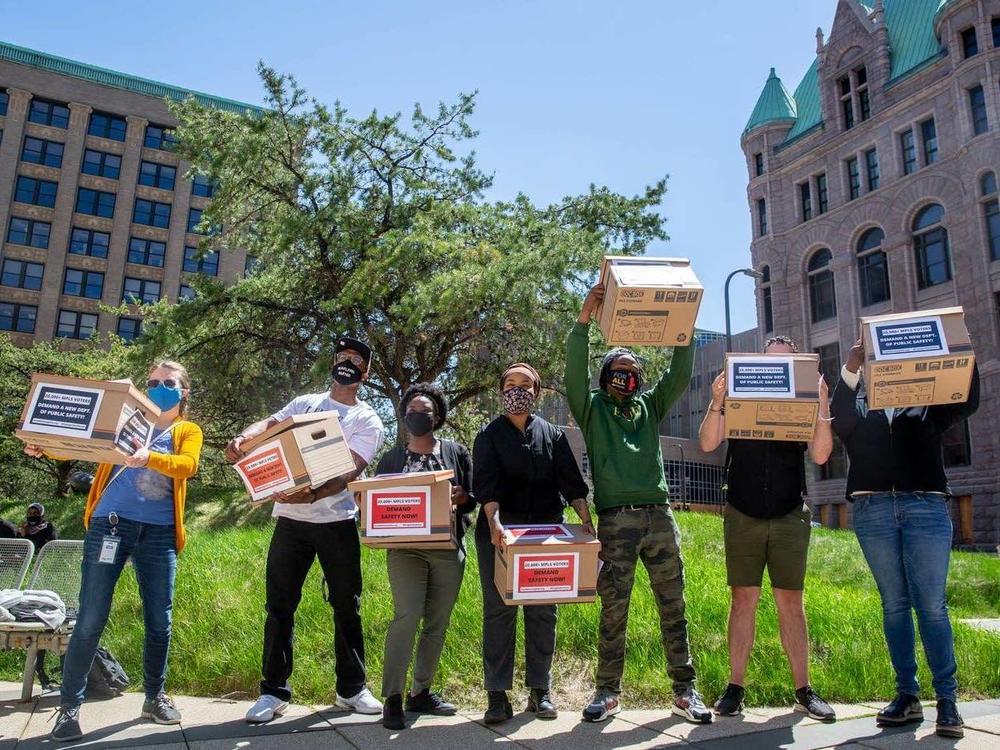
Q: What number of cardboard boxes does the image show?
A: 7